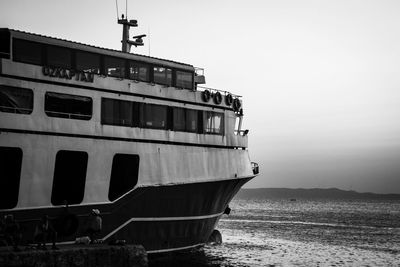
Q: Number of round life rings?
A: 4